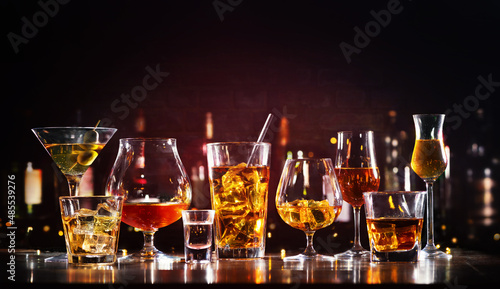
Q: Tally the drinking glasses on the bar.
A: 9